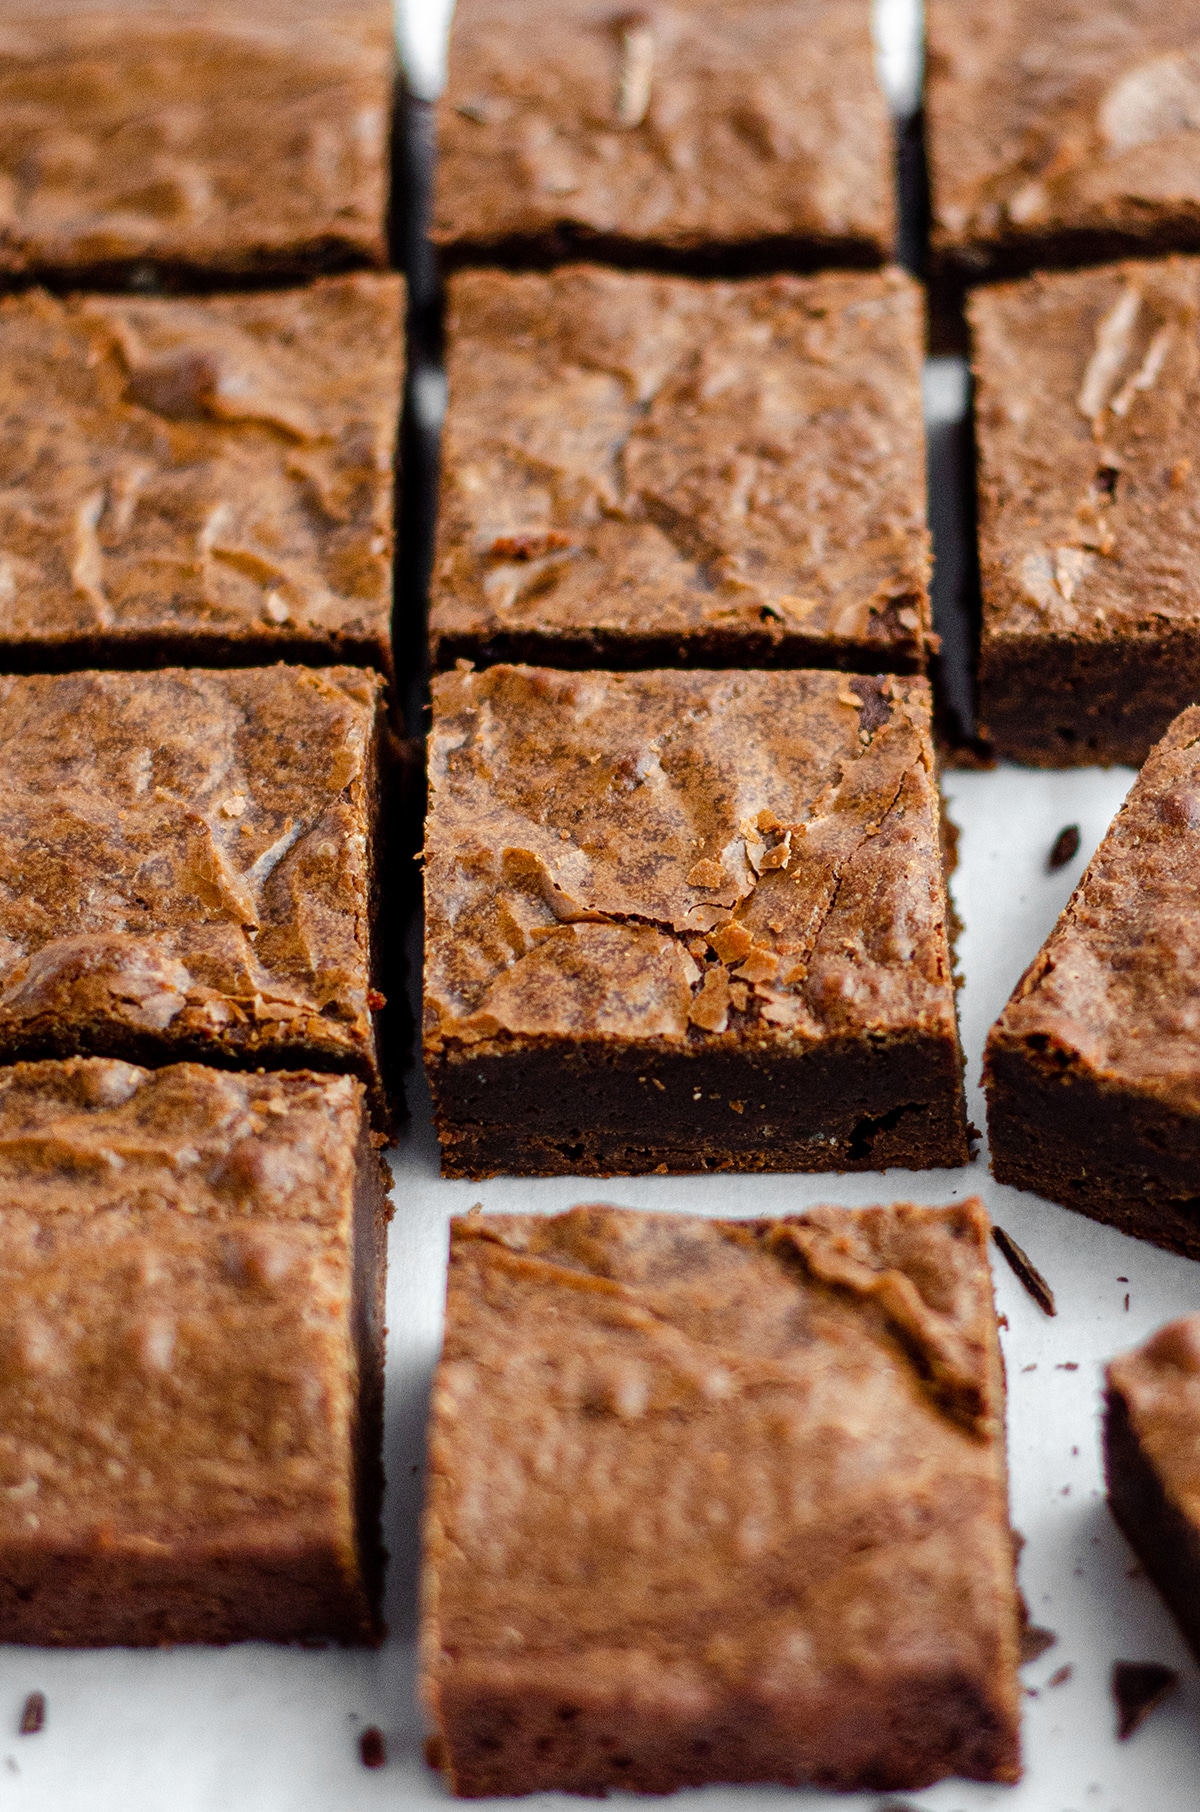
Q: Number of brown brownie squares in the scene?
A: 12